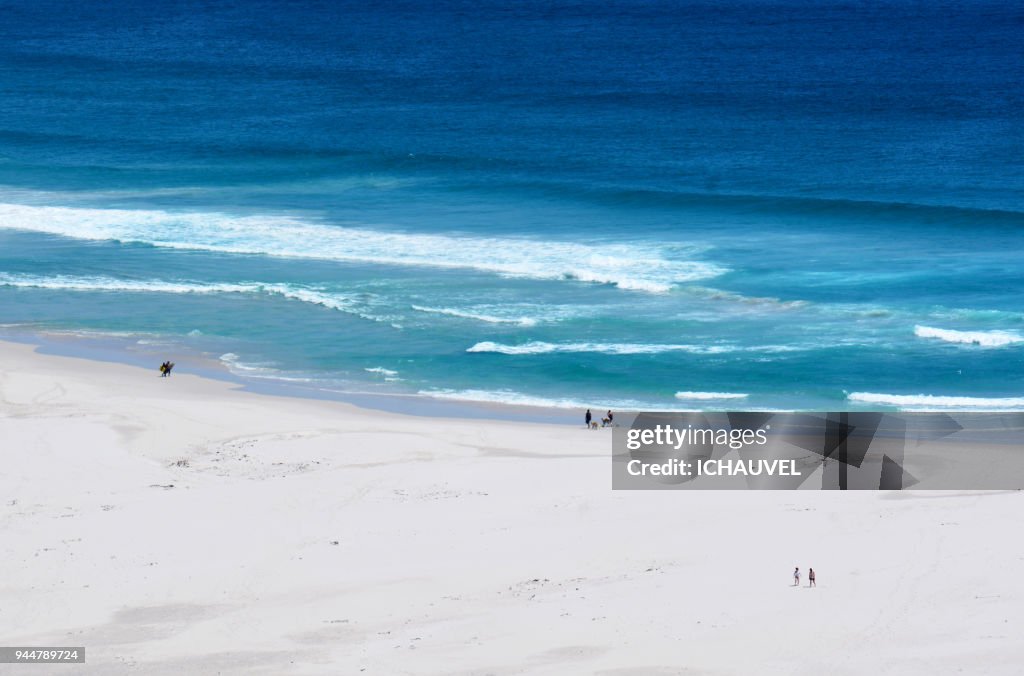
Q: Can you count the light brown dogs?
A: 1